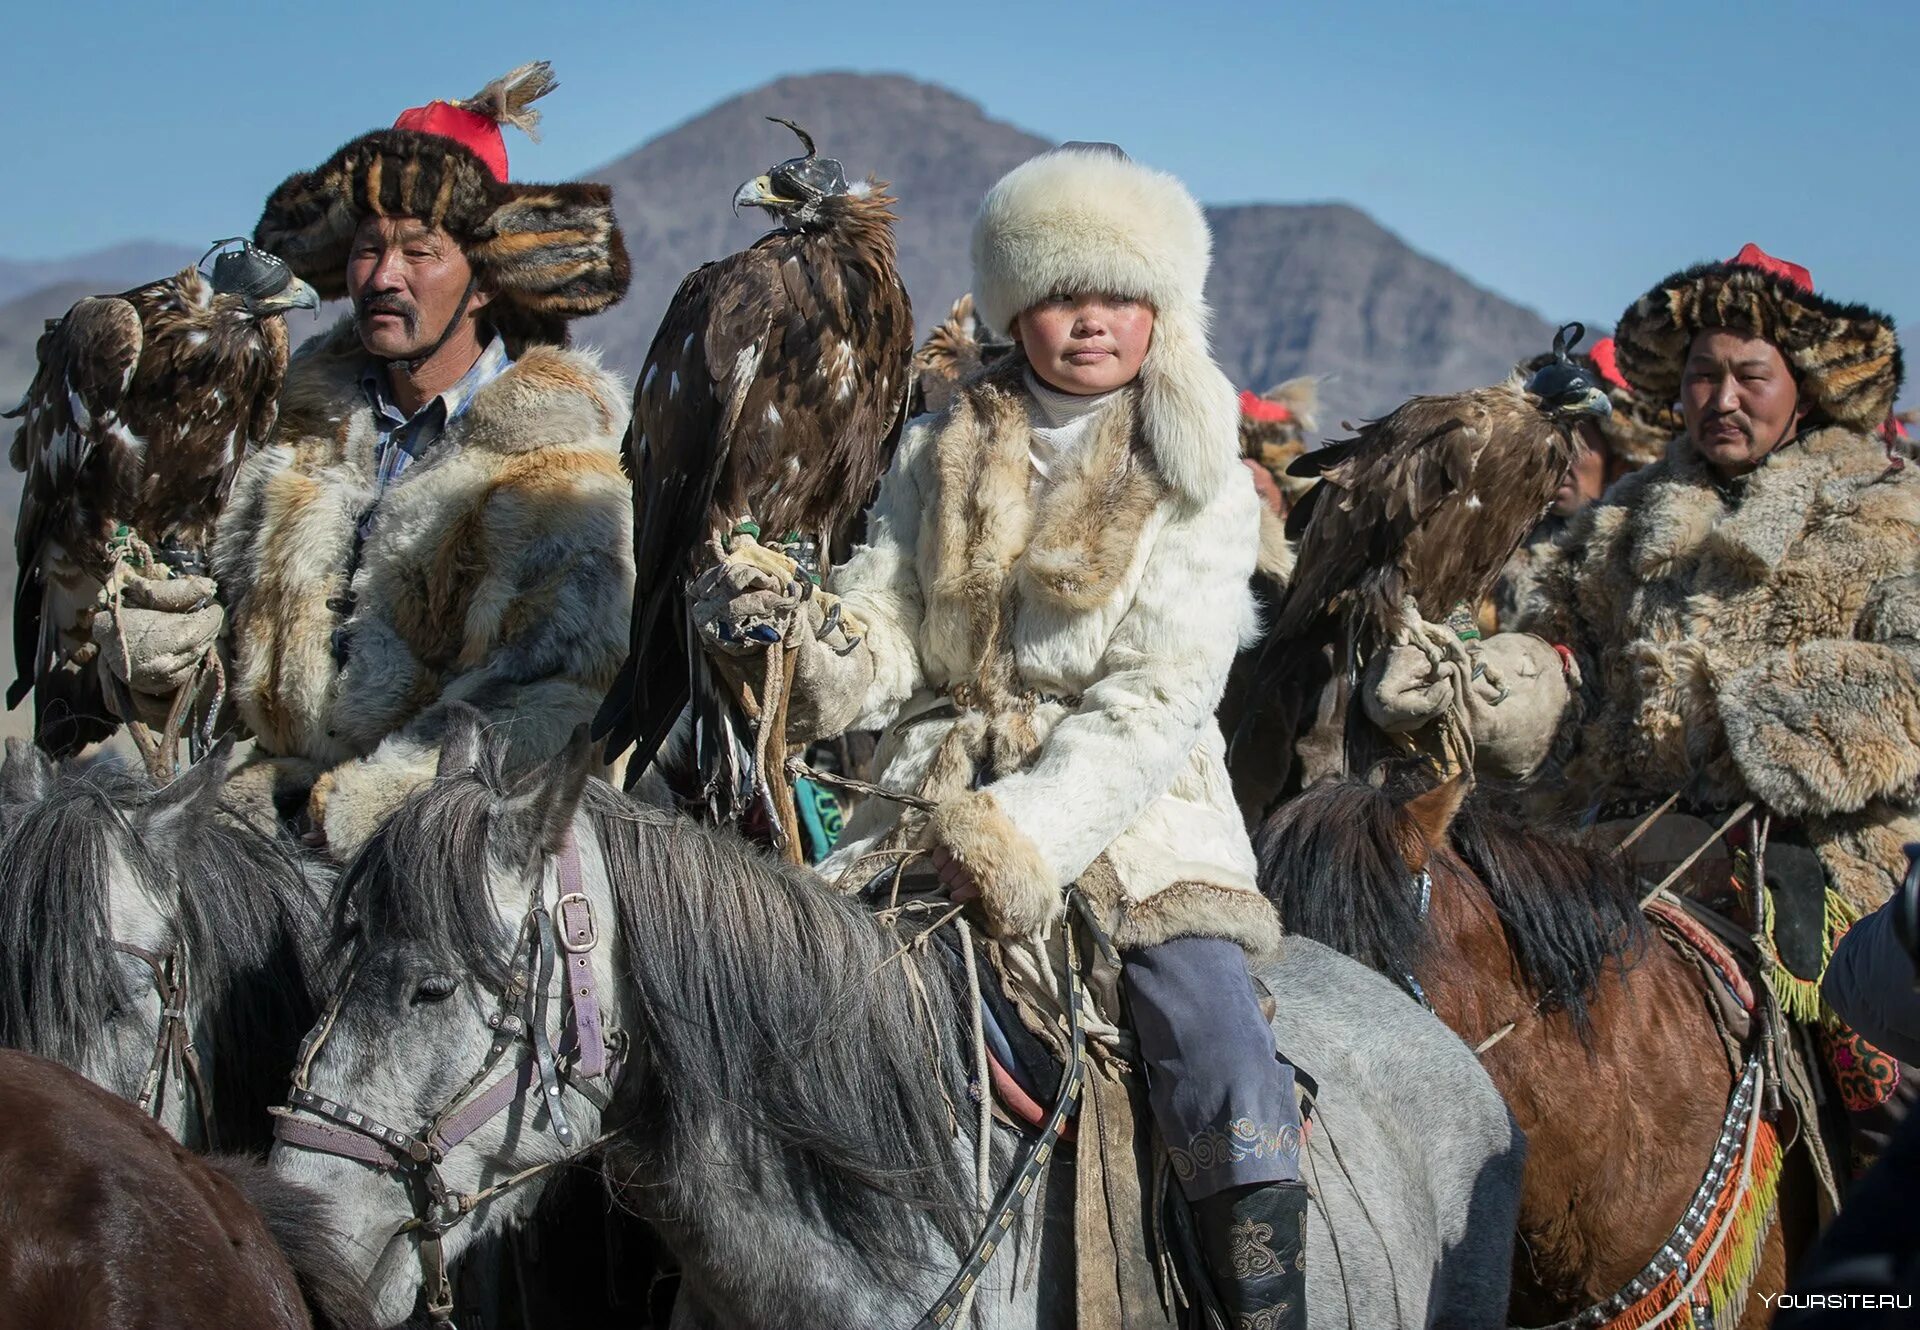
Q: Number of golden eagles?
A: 3